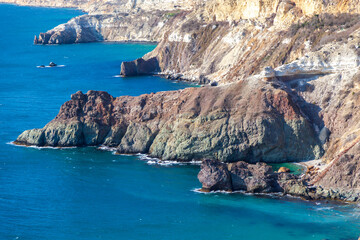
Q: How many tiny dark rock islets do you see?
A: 2